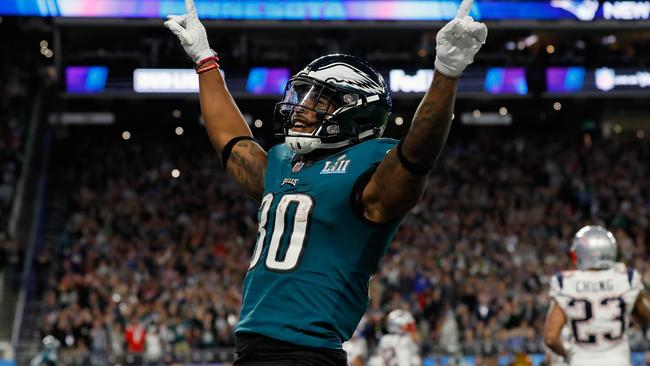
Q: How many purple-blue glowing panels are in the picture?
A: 4